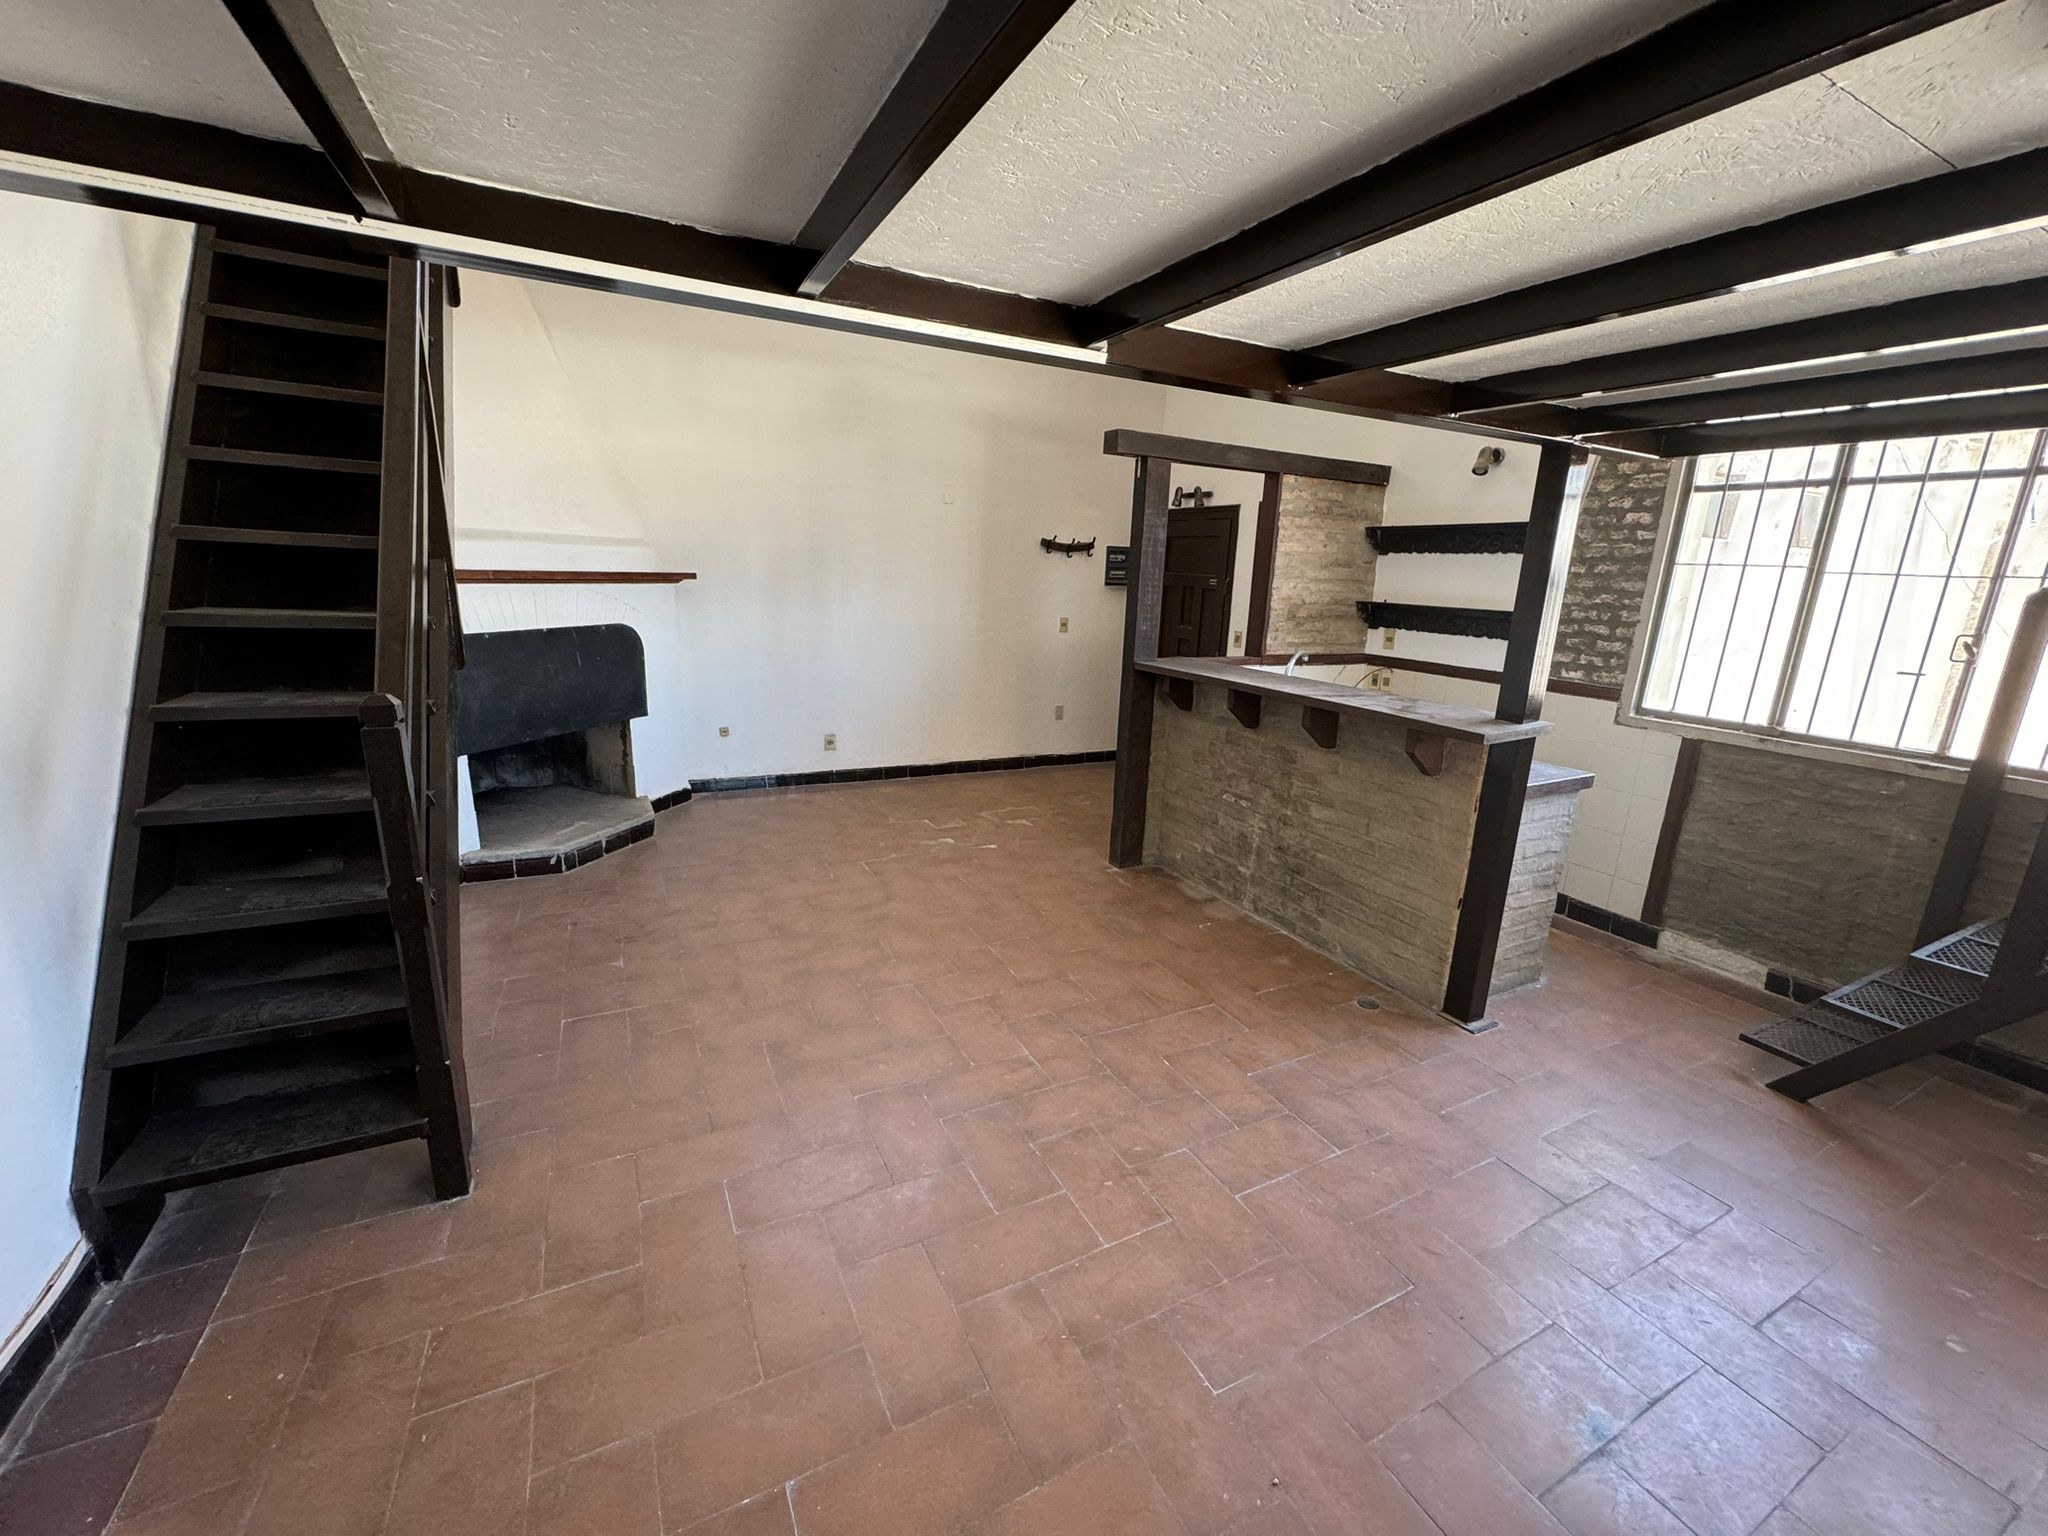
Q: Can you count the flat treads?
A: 14